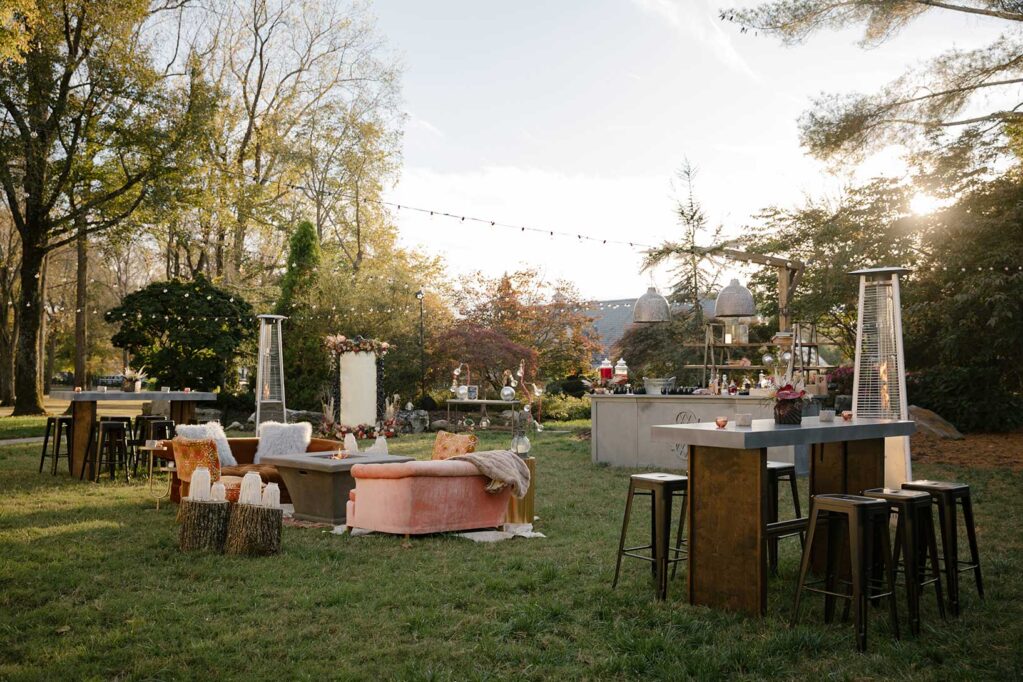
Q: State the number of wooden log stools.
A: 2